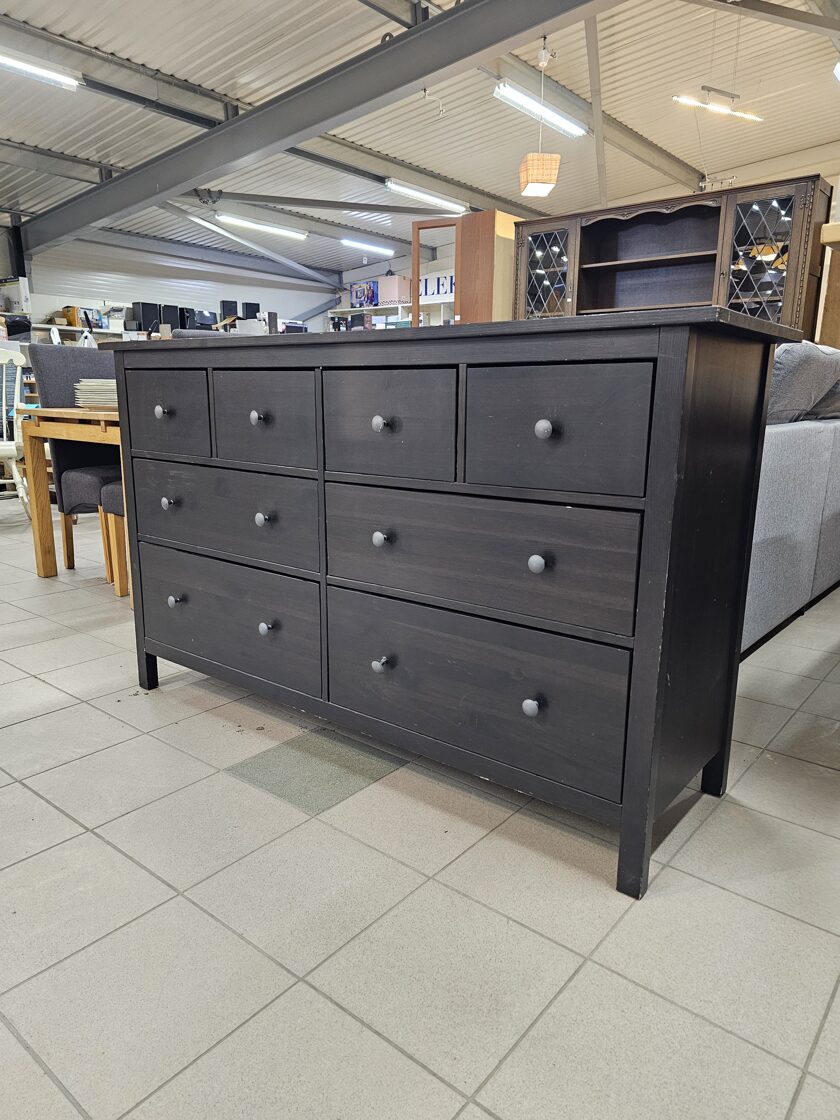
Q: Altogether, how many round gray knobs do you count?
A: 12